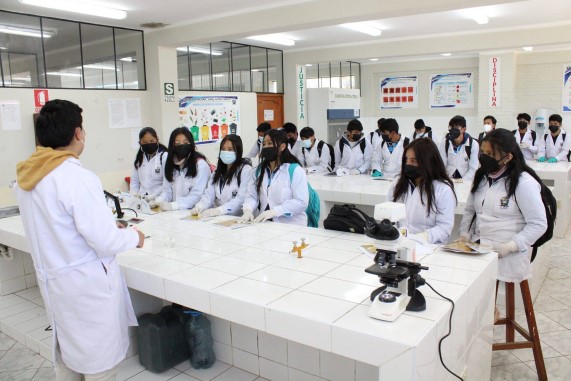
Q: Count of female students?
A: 6